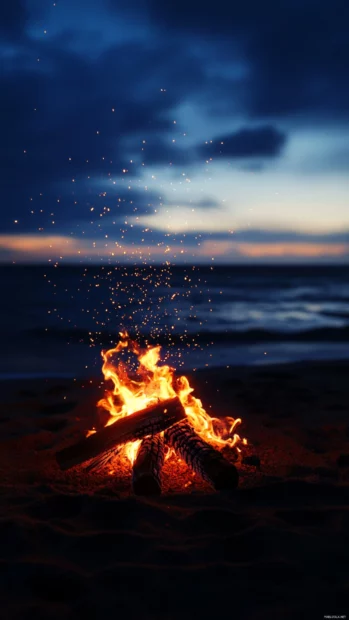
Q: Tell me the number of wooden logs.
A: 3